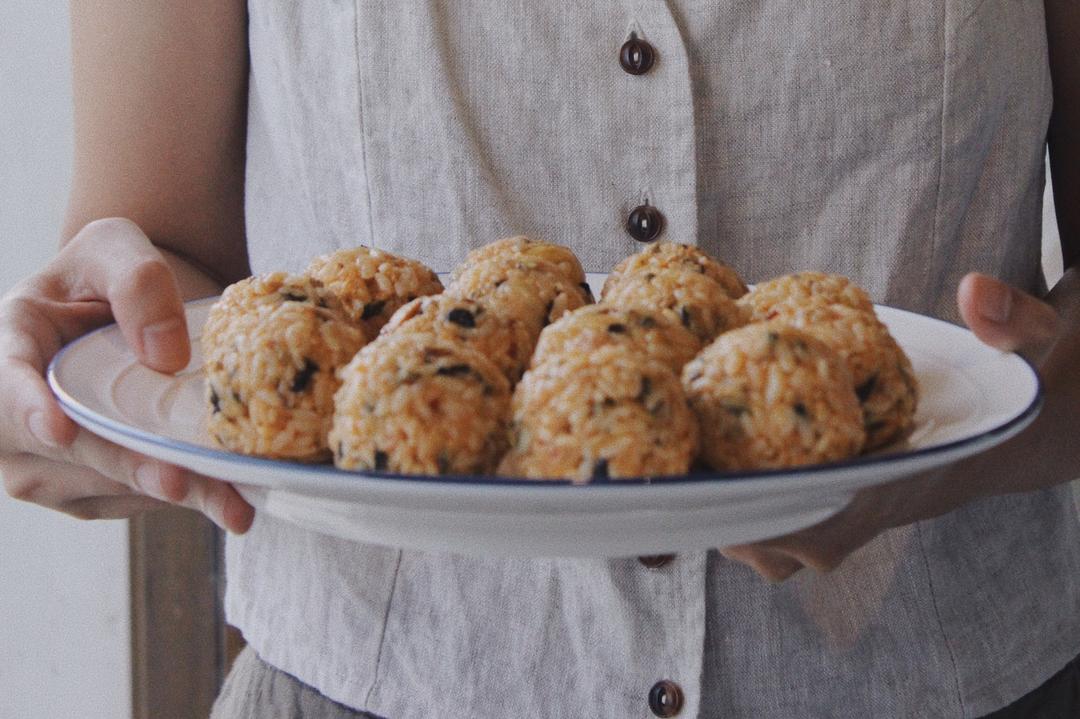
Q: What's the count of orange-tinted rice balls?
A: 13